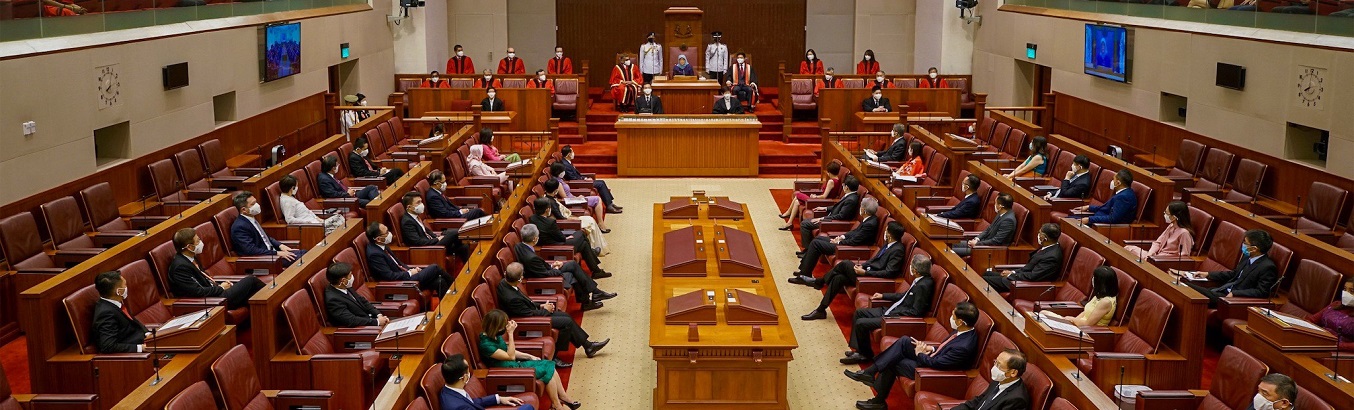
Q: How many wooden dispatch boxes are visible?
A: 6